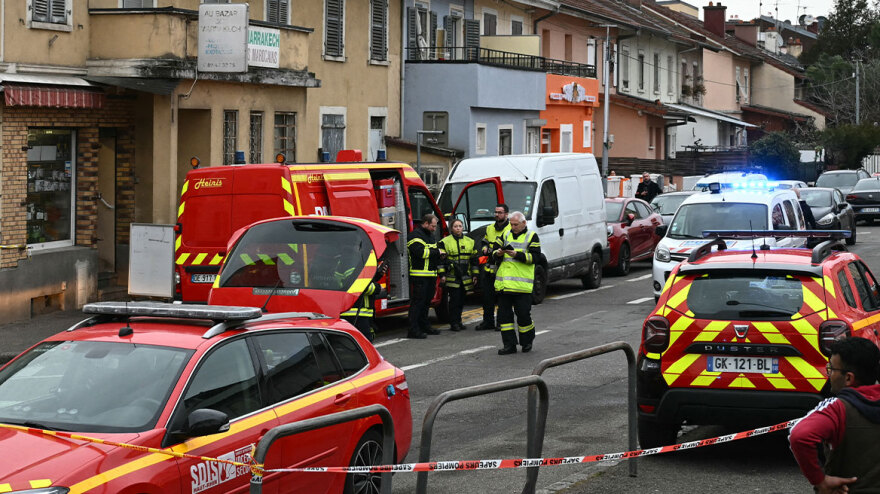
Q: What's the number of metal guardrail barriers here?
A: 3